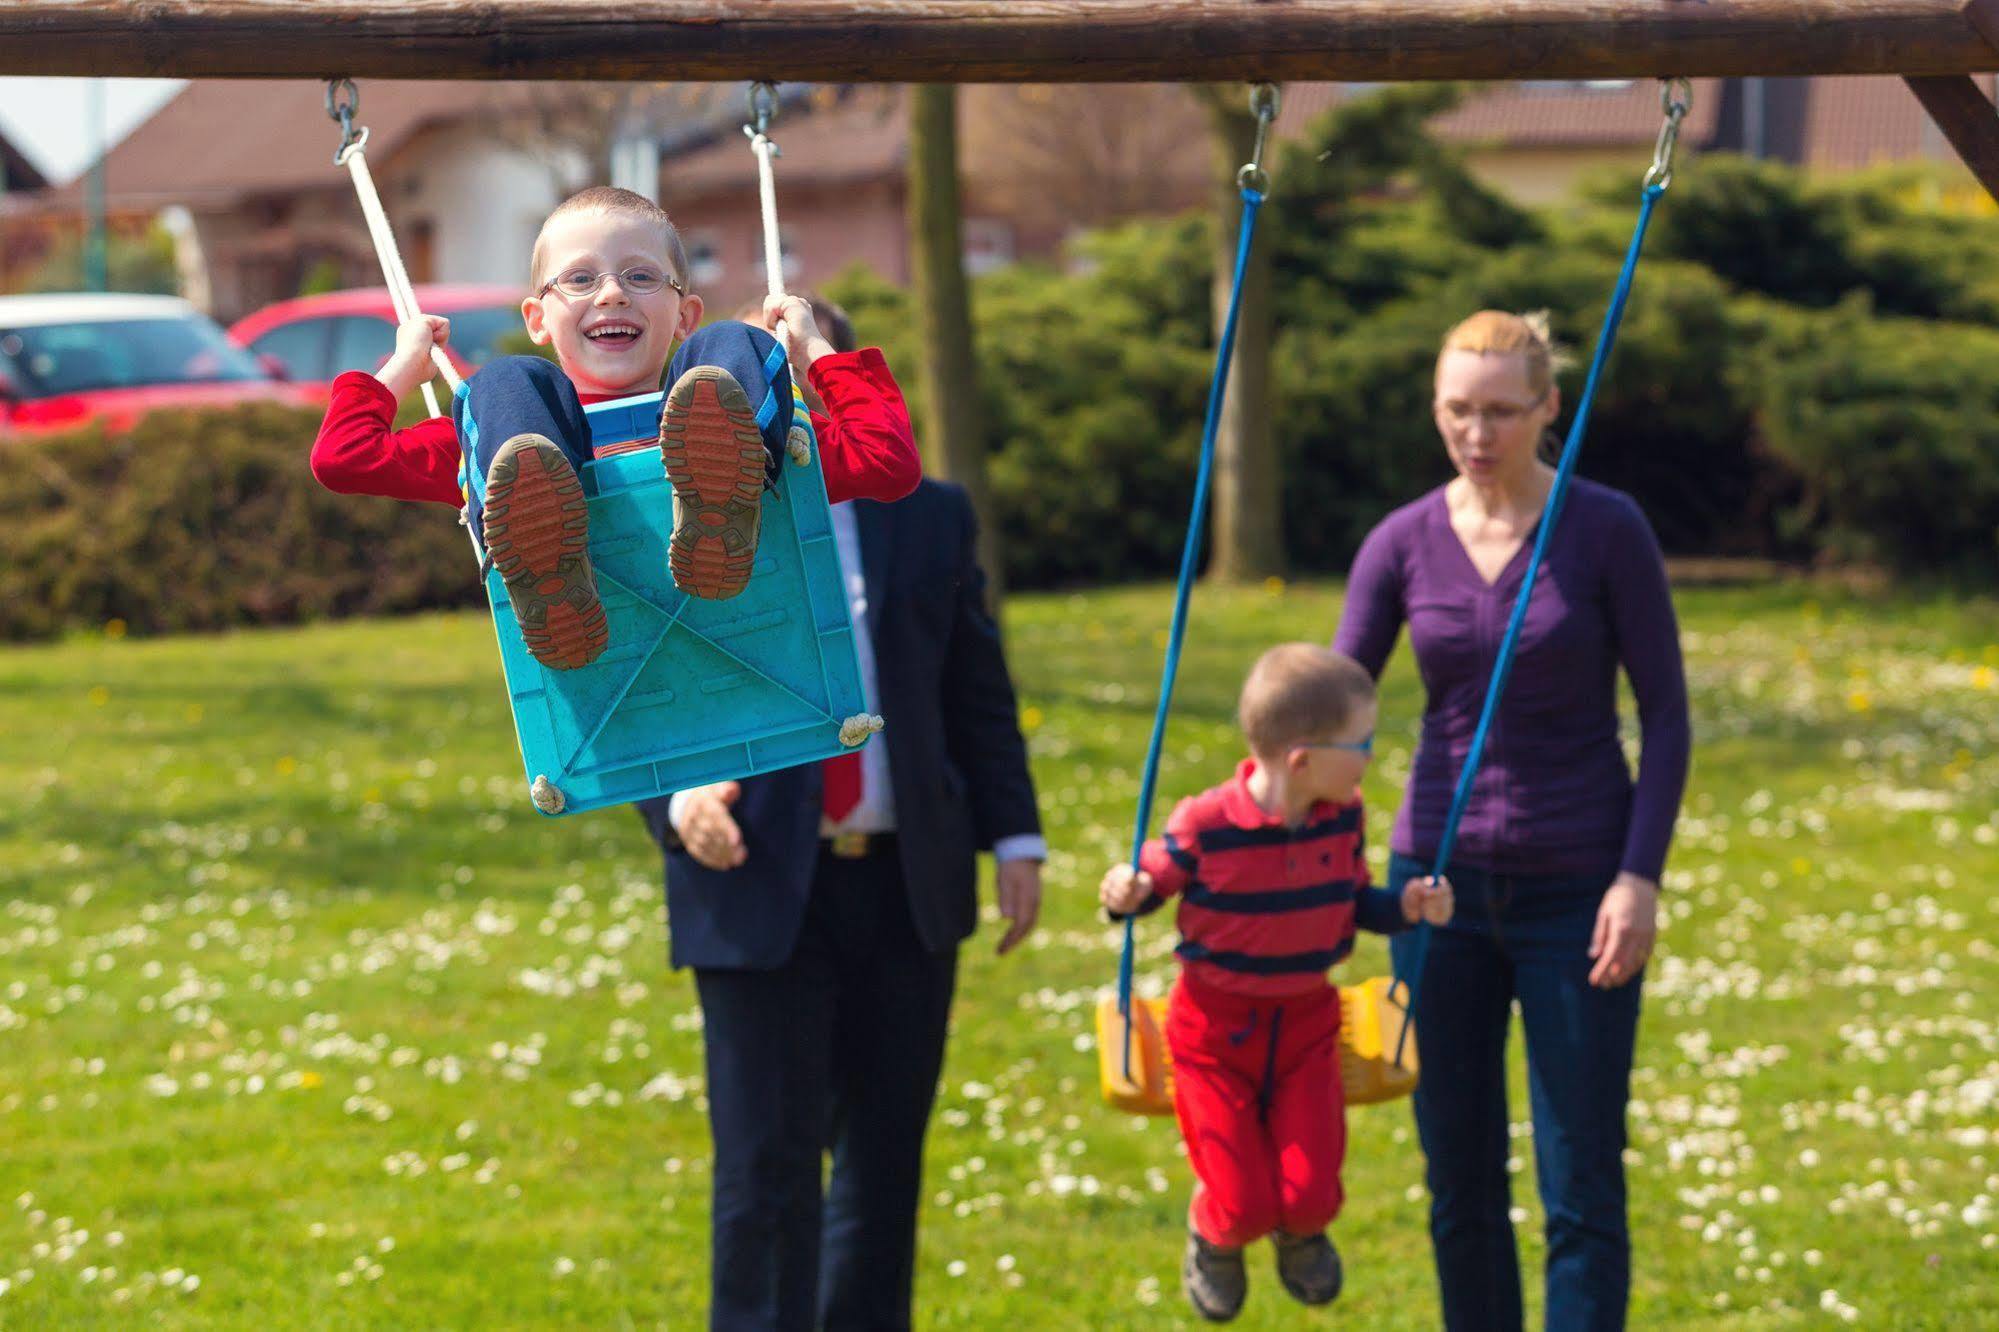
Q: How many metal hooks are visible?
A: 4